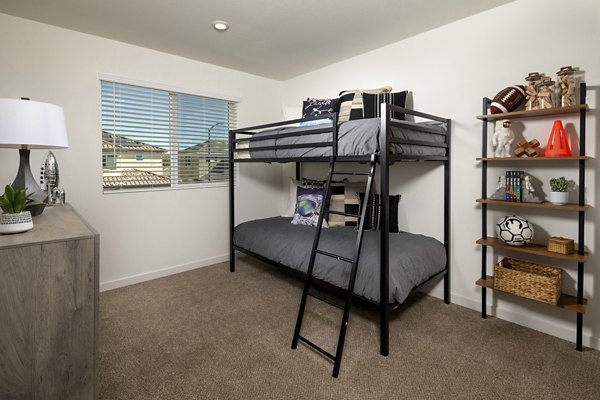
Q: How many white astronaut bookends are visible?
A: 2